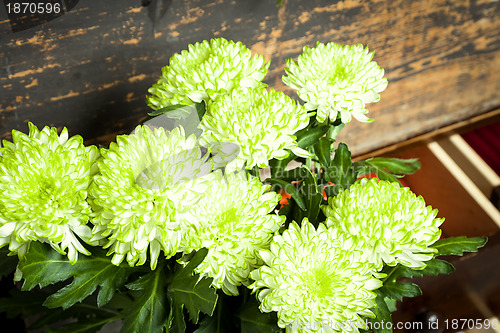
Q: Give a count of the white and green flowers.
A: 8